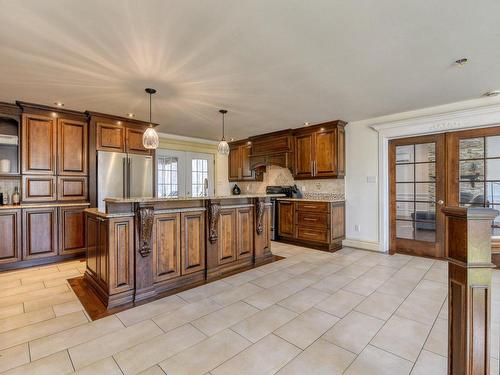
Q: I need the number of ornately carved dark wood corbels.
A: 3